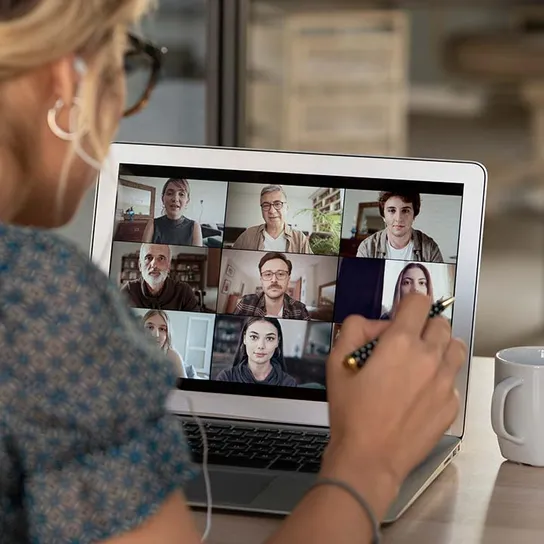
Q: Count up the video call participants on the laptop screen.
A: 8